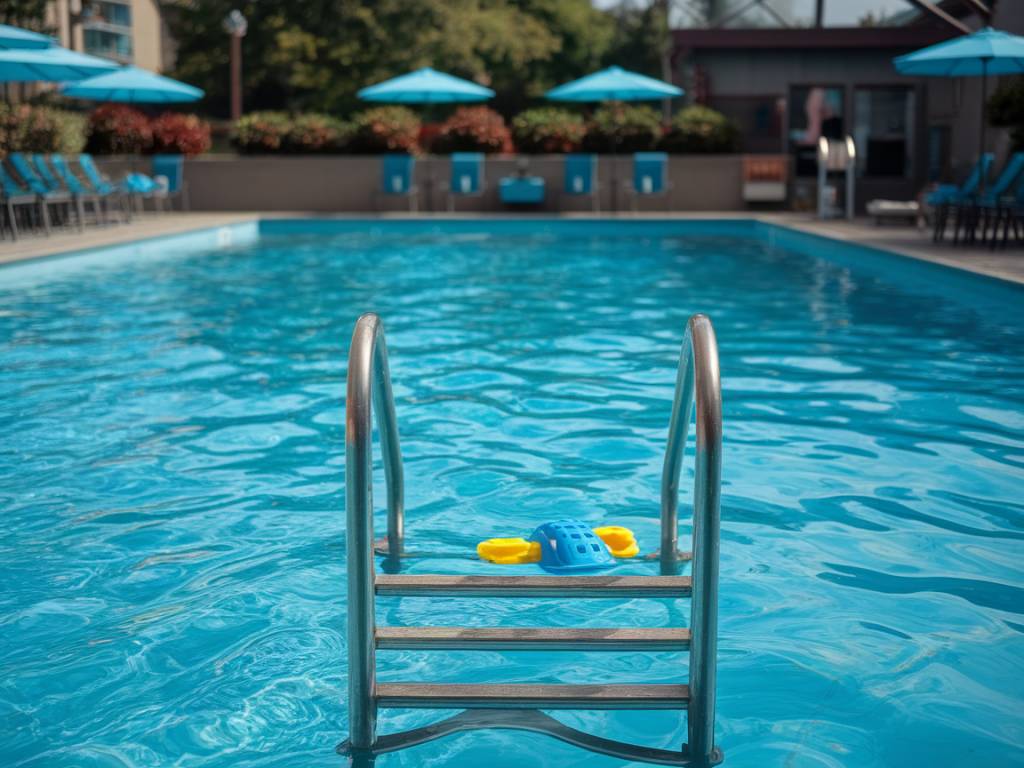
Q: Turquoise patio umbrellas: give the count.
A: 6